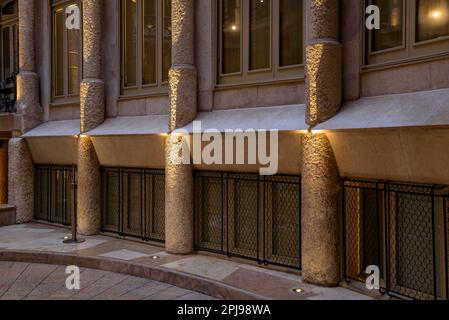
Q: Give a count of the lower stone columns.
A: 4